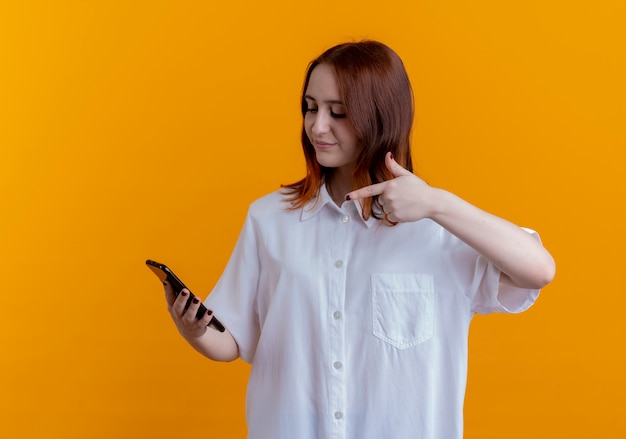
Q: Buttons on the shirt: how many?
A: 5